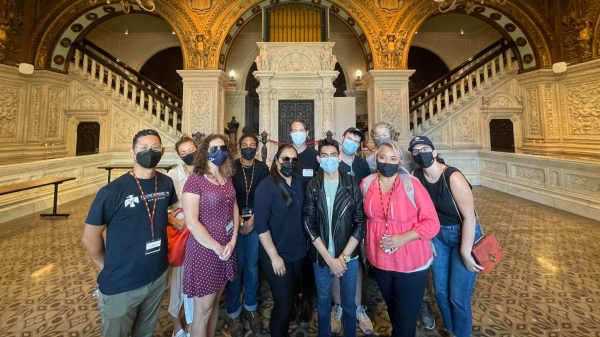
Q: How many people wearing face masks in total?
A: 11